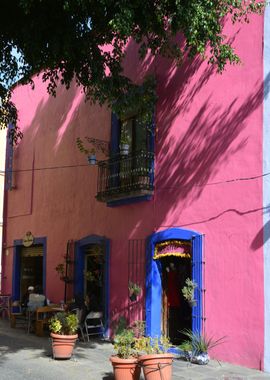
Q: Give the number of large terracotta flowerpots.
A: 3